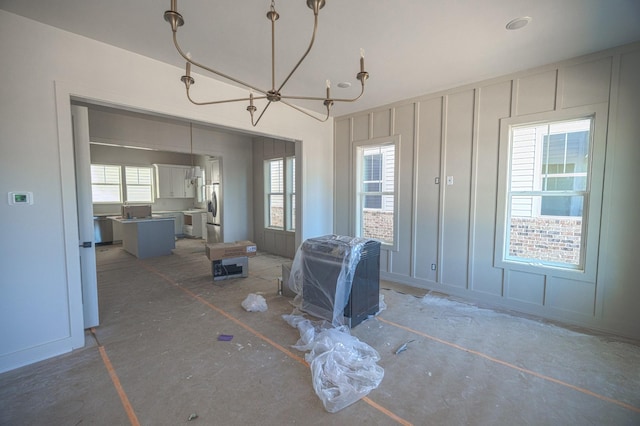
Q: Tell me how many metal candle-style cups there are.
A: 6